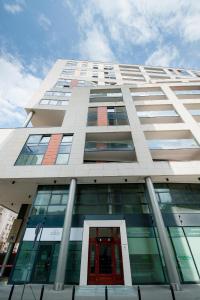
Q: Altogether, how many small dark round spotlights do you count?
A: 8